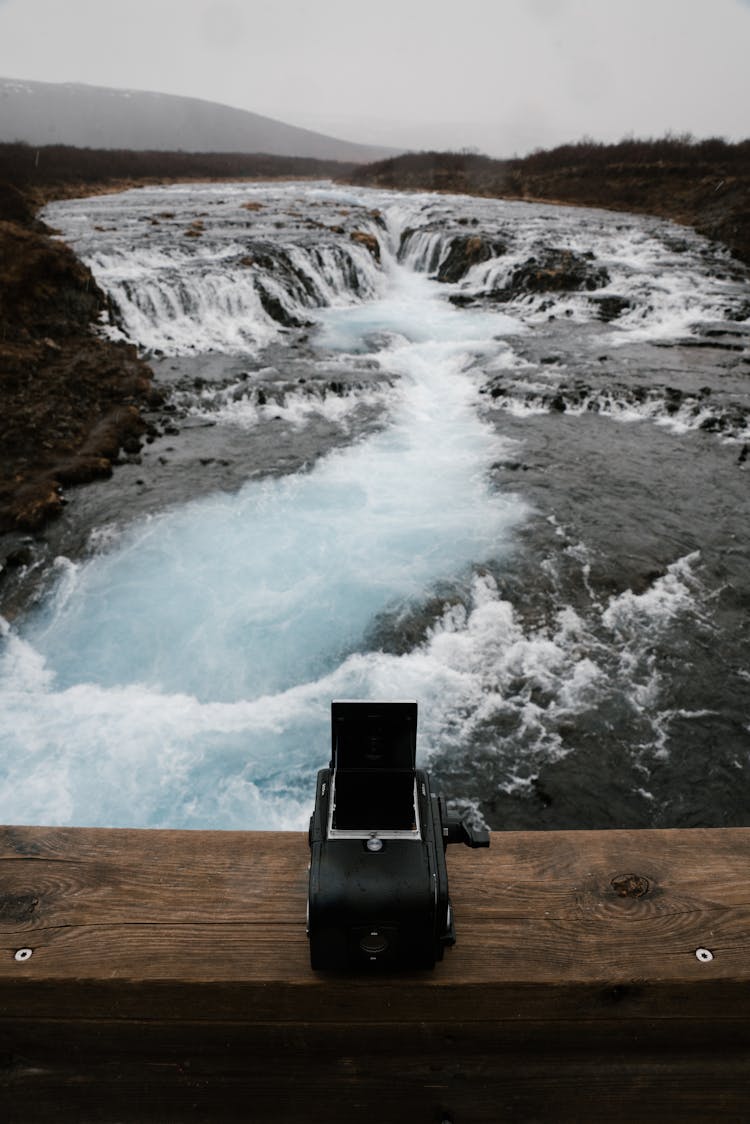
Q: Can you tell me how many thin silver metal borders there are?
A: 1